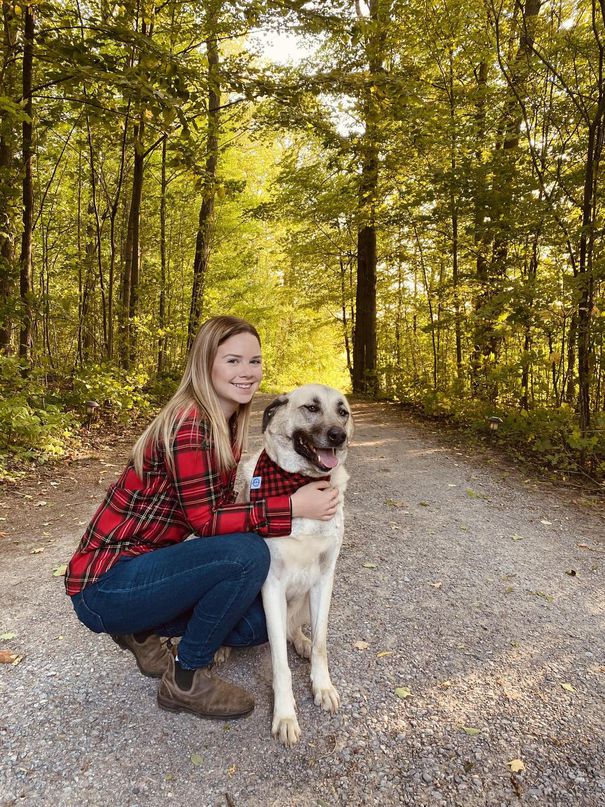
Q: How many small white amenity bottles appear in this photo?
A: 0